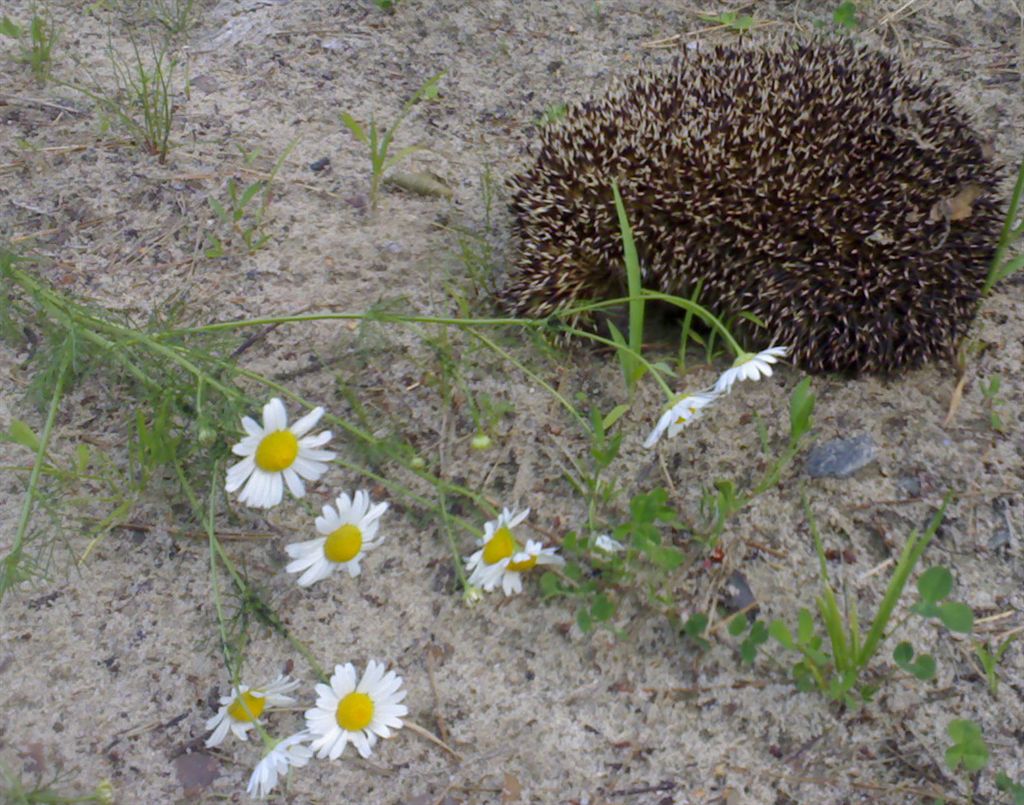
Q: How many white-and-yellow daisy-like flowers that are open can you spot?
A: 9